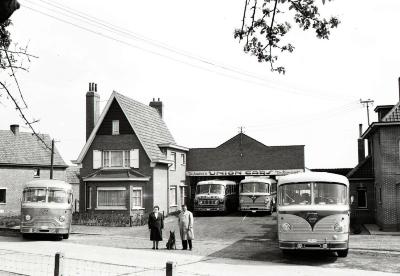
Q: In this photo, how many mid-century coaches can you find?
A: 4